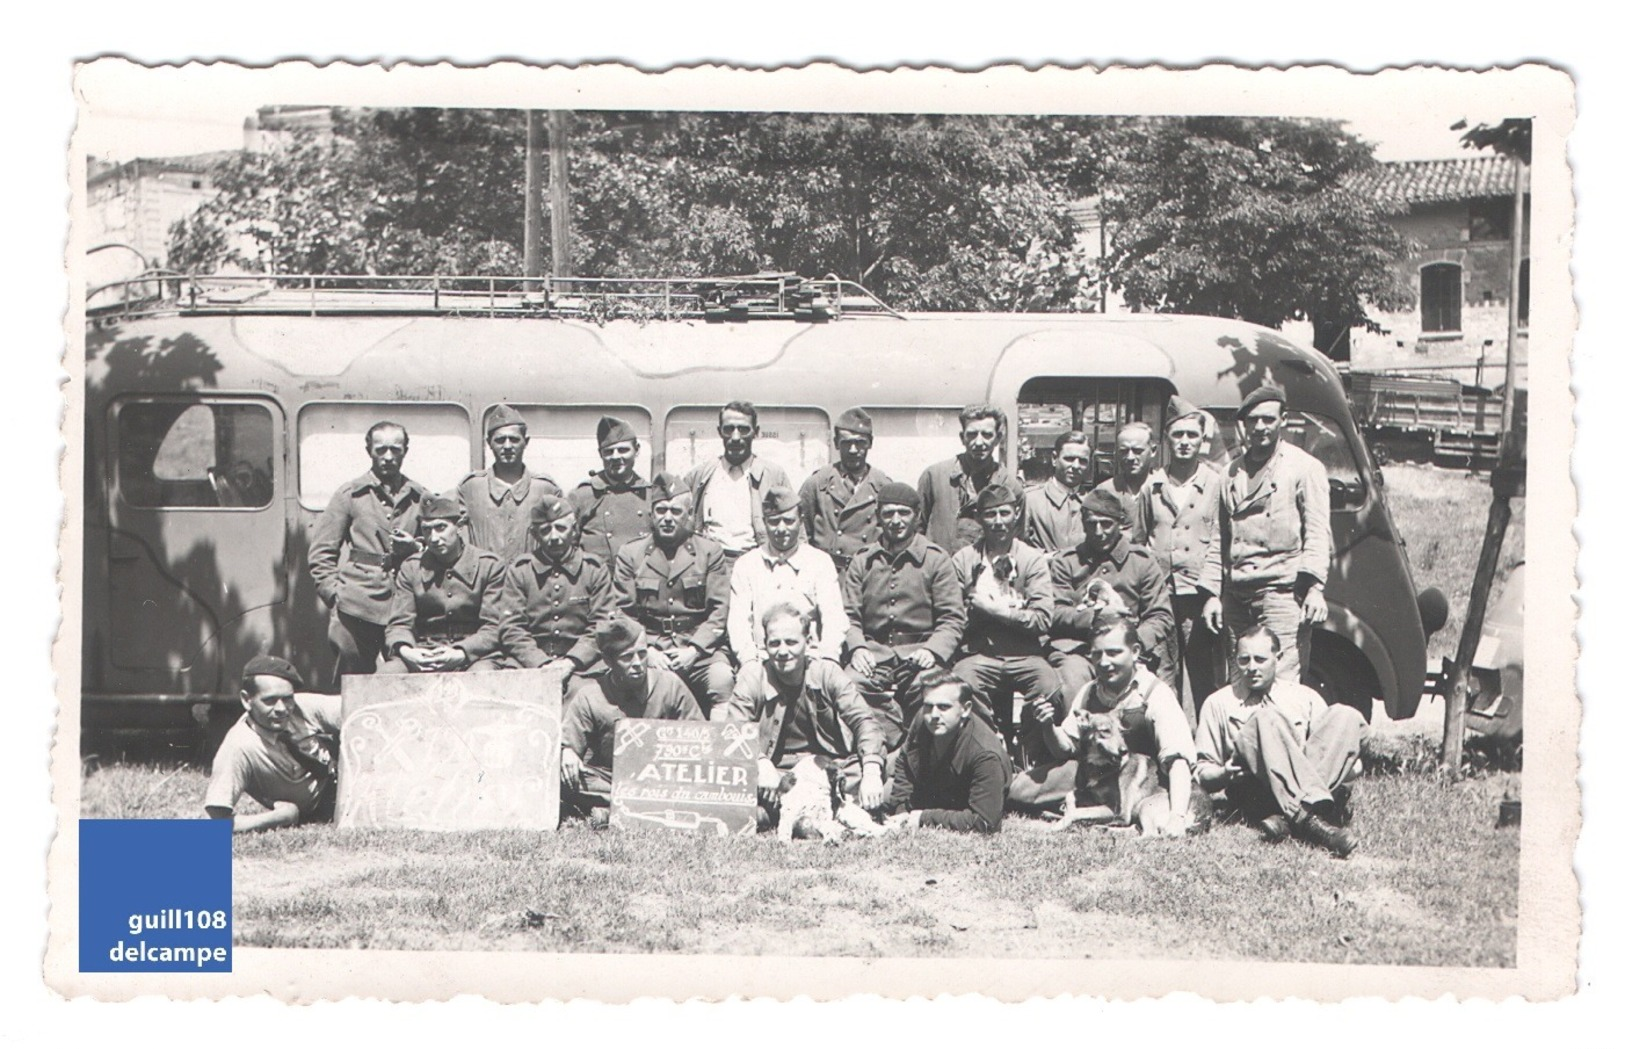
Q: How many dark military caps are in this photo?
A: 14